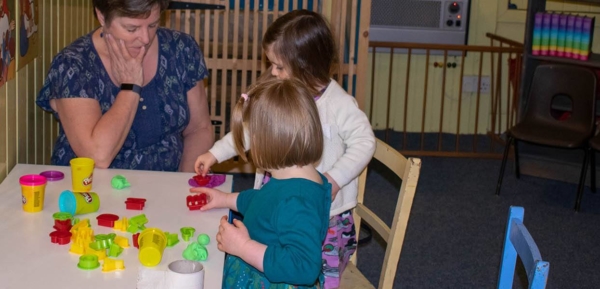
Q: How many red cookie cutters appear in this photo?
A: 7